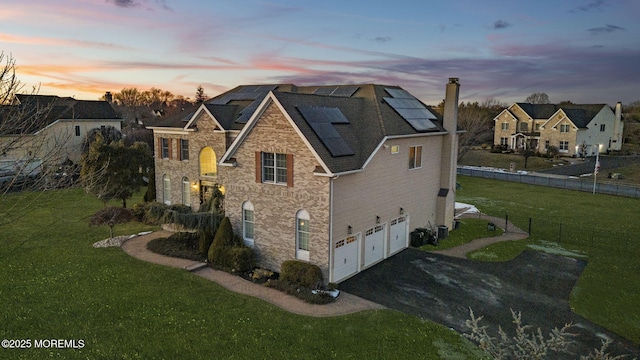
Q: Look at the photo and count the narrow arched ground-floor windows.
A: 4